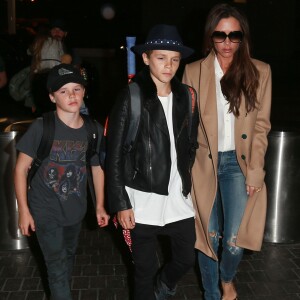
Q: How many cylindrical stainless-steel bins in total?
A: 2